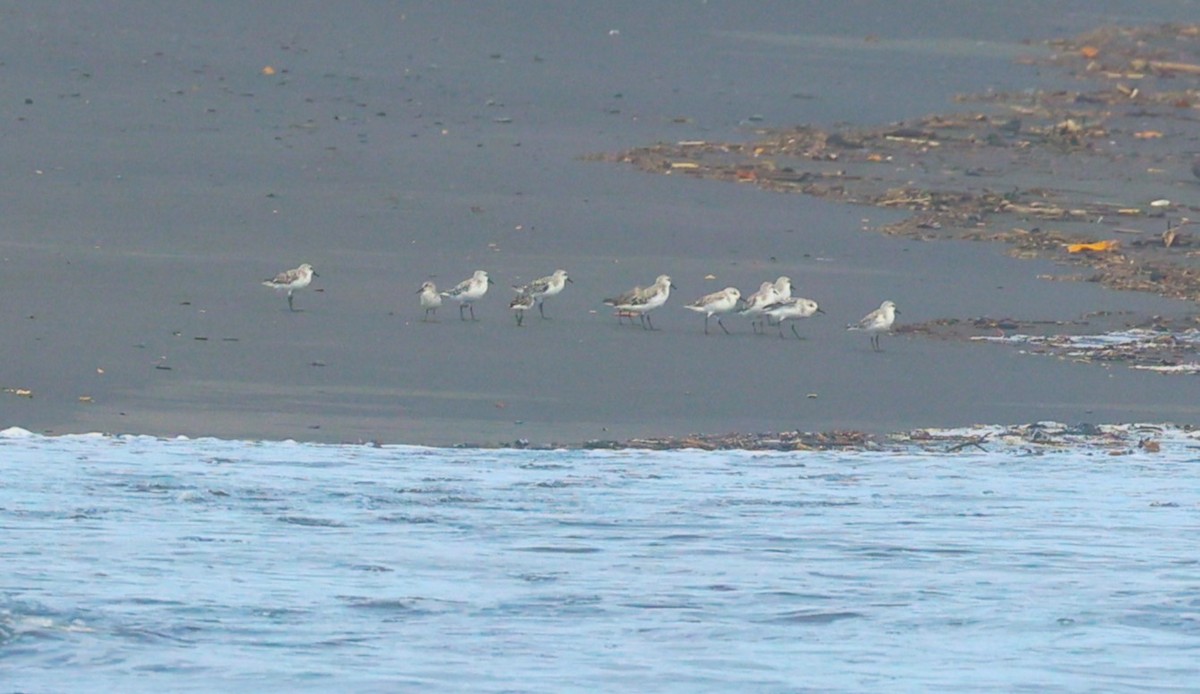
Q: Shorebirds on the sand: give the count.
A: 12